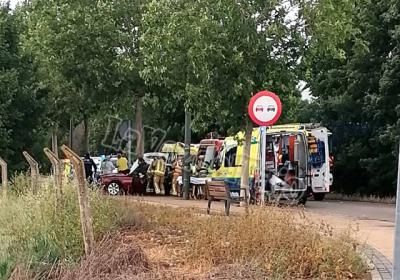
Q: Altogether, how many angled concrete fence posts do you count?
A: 4